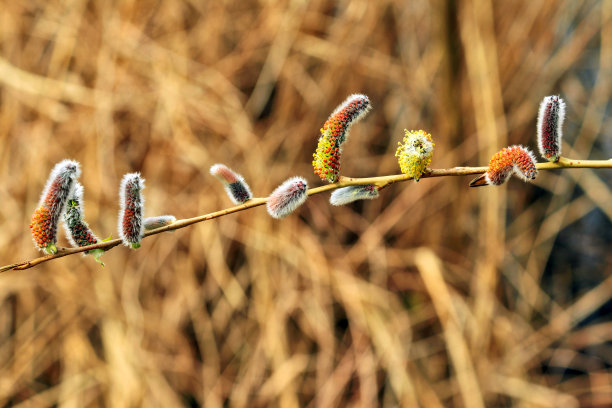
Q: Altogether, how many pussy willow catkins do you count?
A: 11